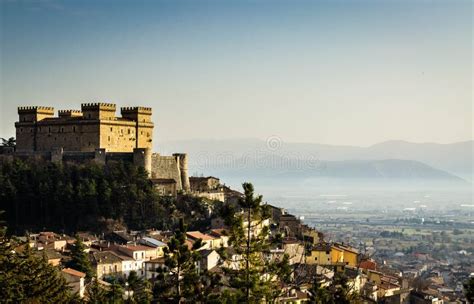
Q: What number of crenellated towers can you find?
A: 4